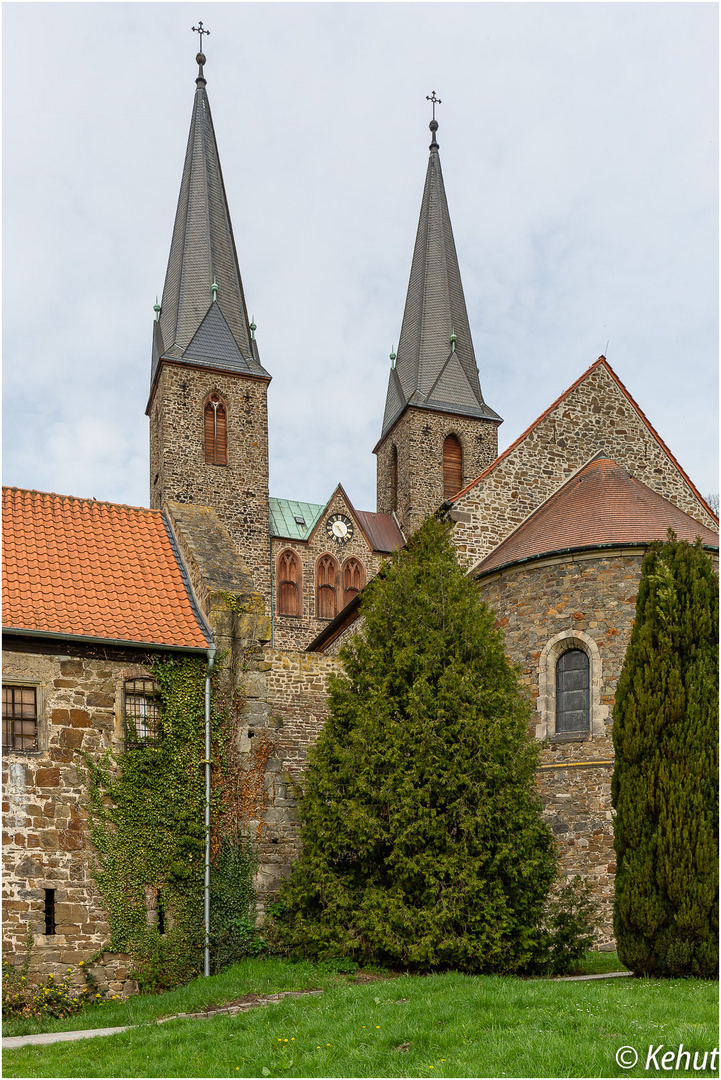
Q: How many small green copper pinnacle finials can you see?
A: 5